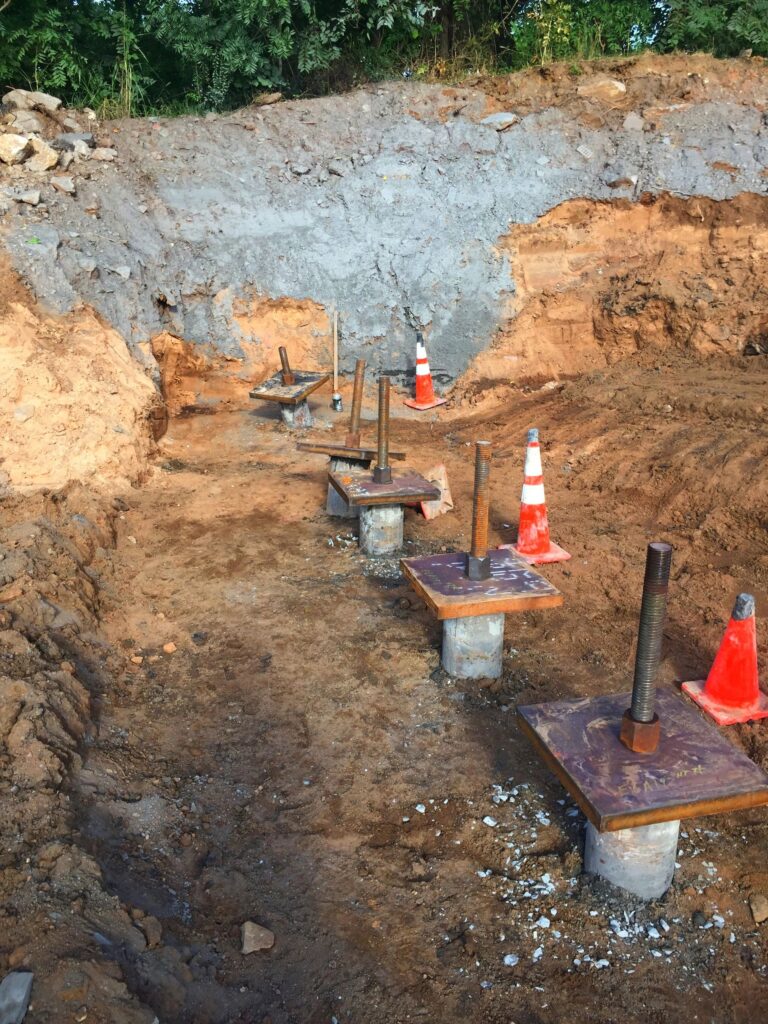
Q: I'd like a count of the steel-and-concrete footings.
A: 5